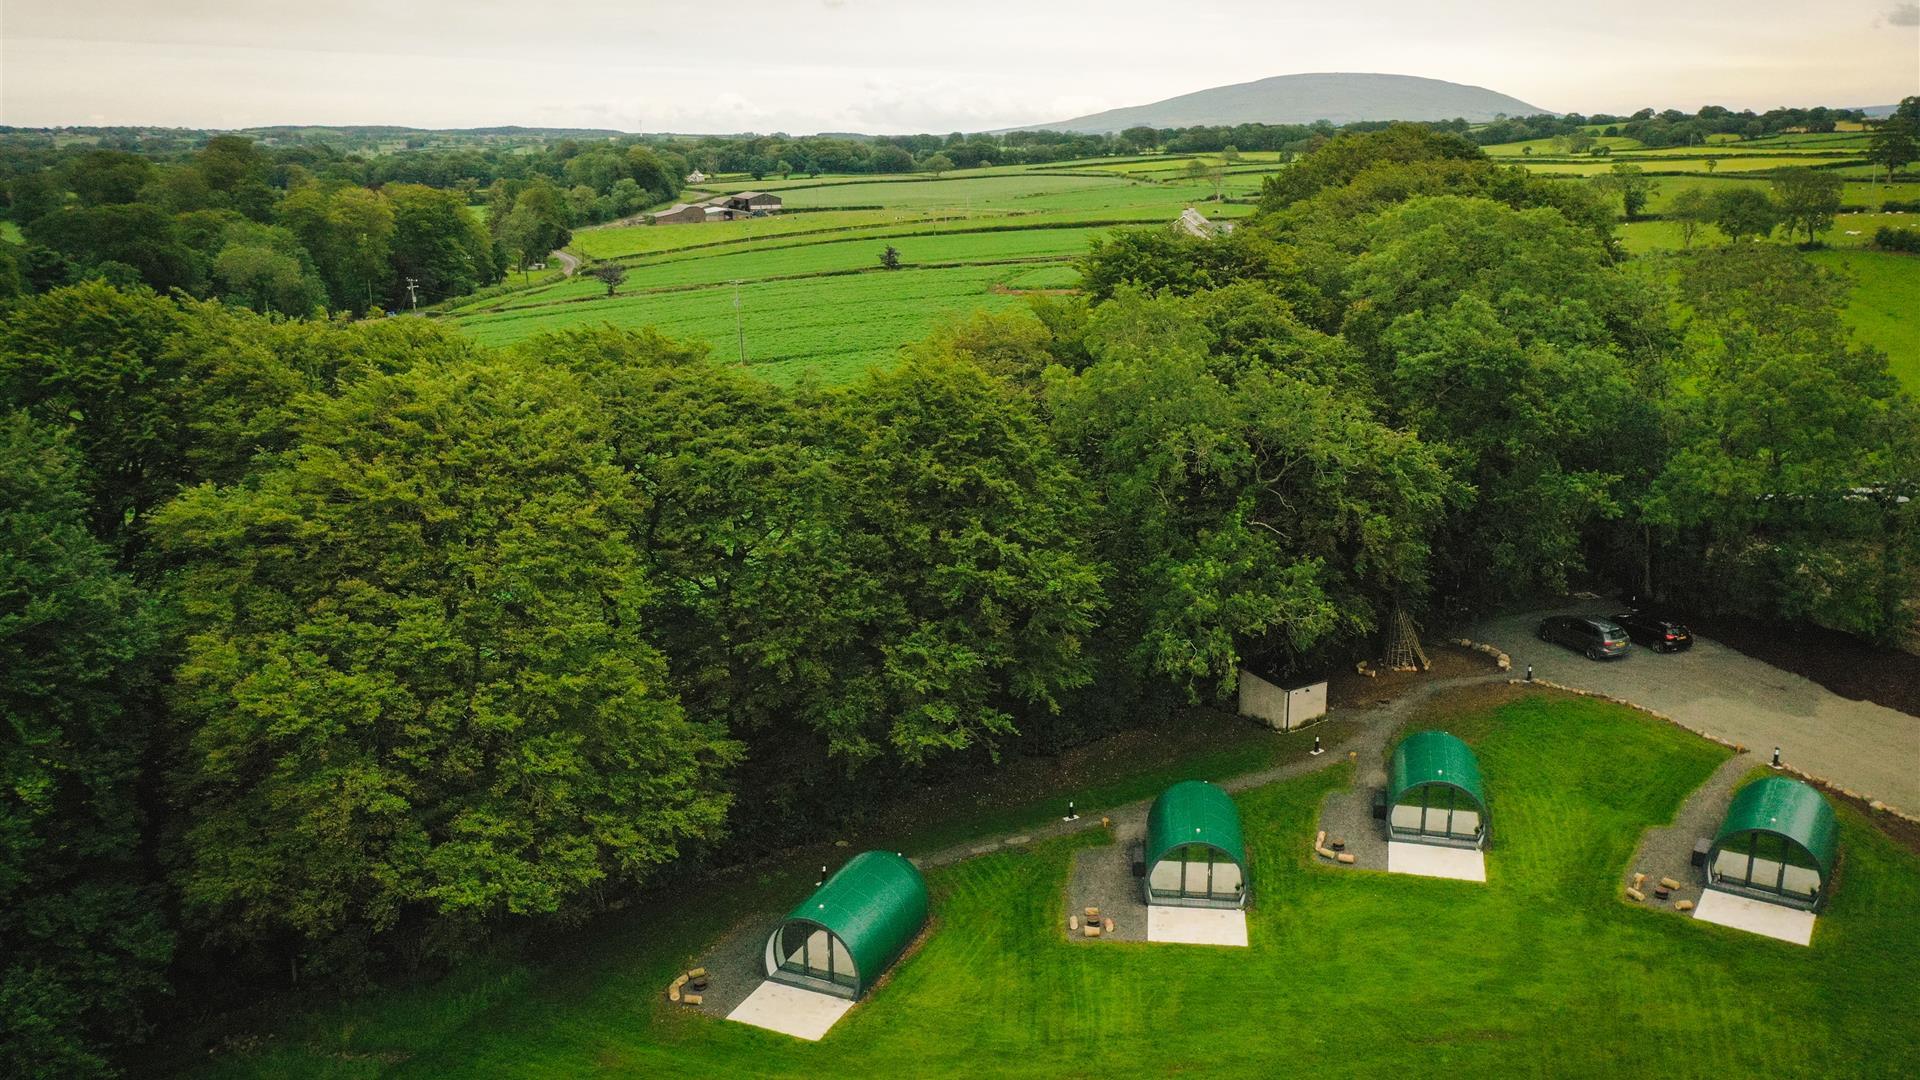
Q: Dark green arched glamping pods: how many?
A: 4